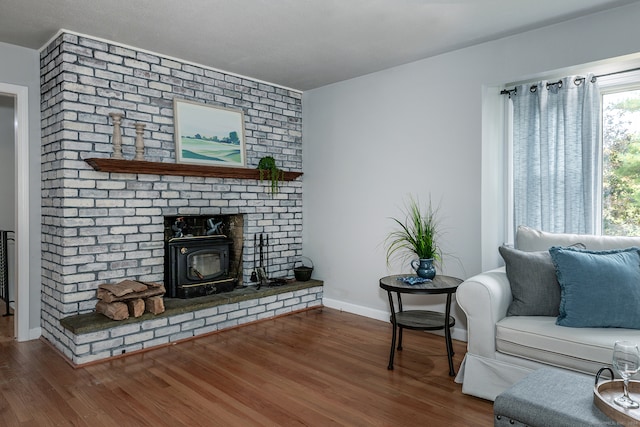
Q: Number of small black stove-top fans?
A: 2